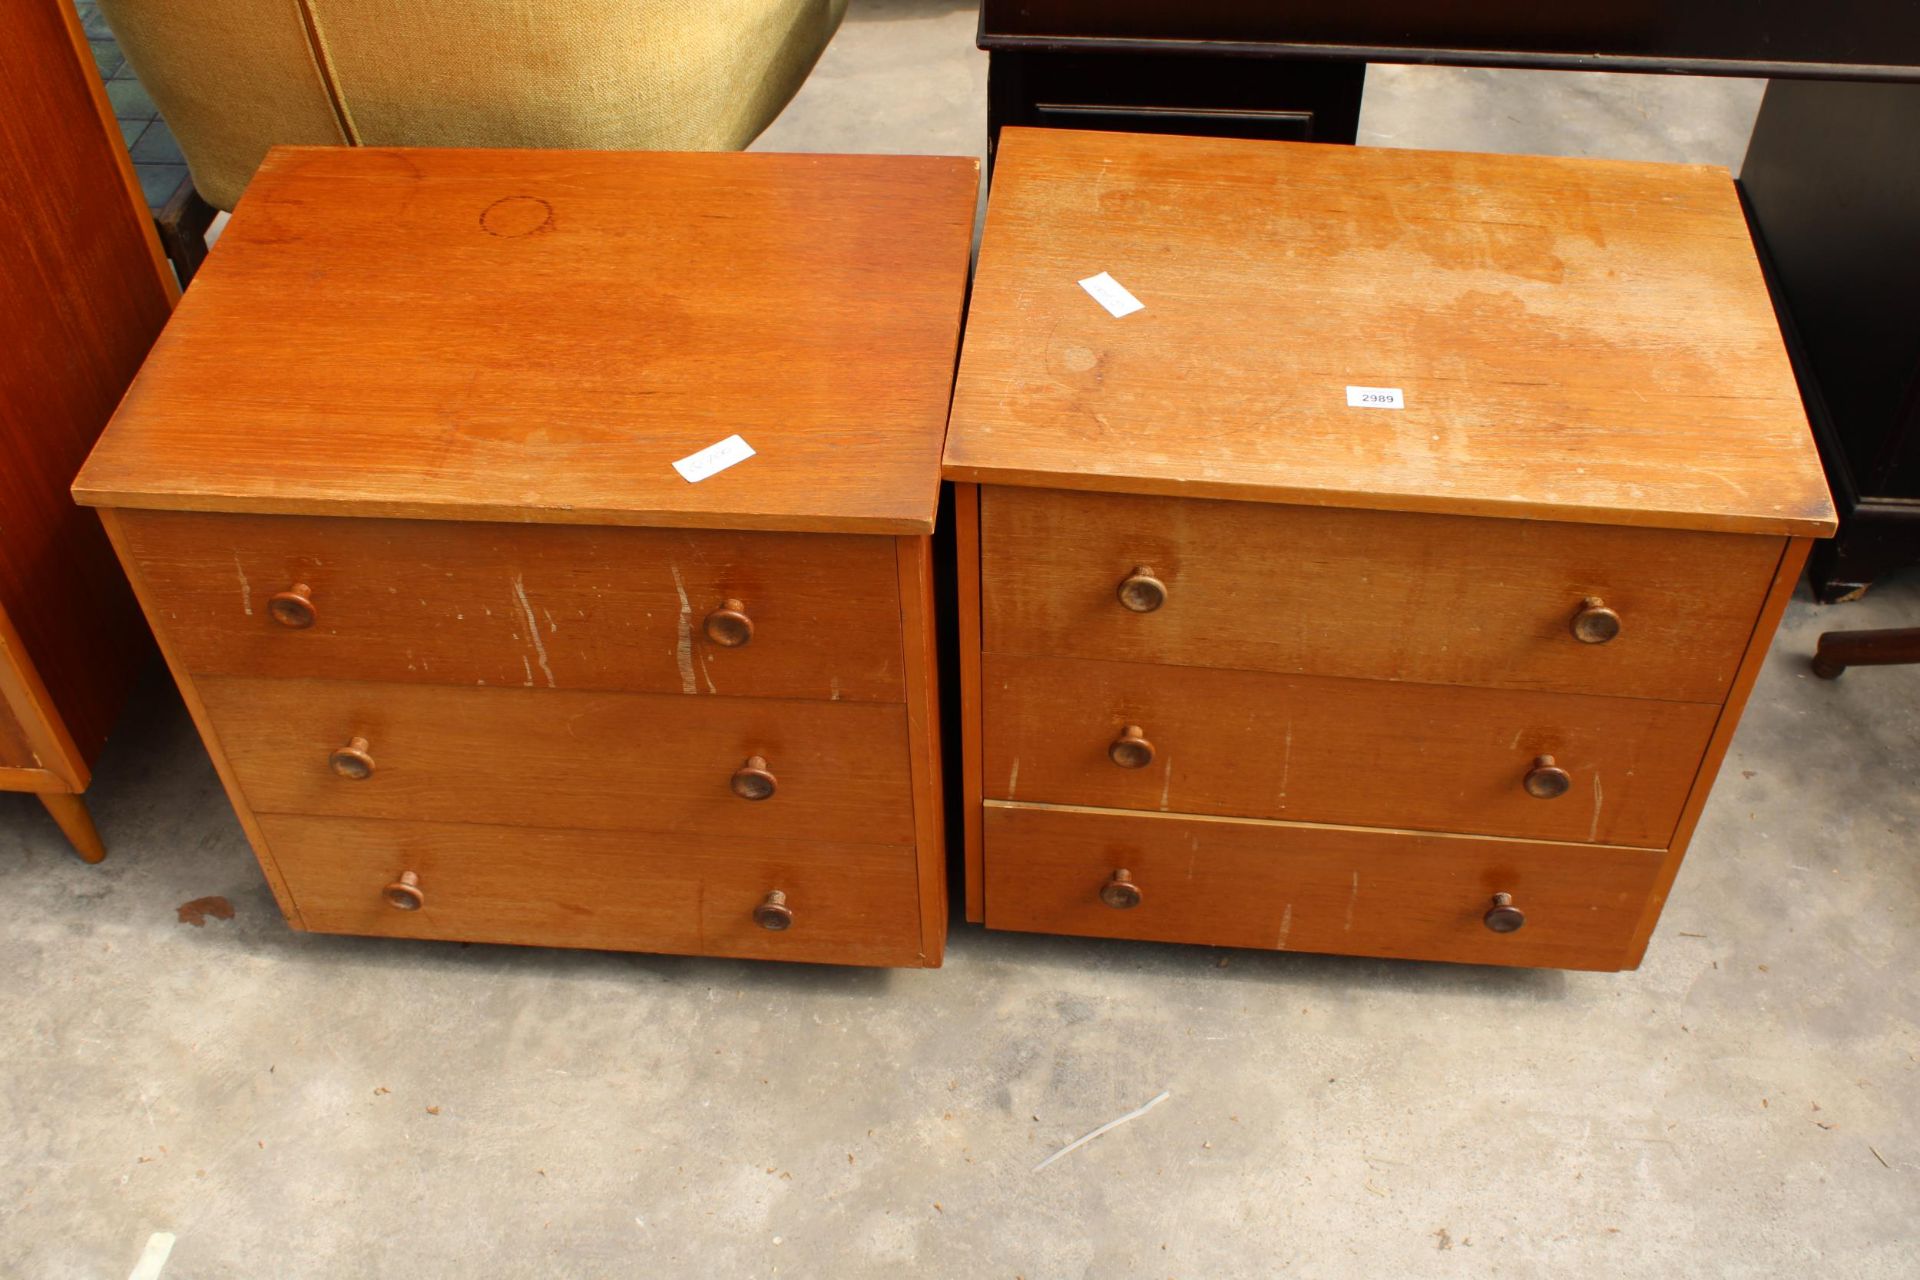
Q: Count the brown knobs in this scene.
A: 12